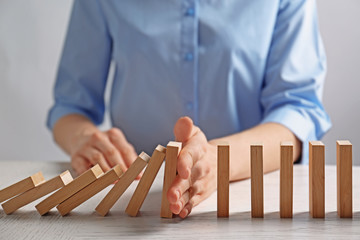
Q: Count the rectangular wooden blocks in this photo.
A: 12